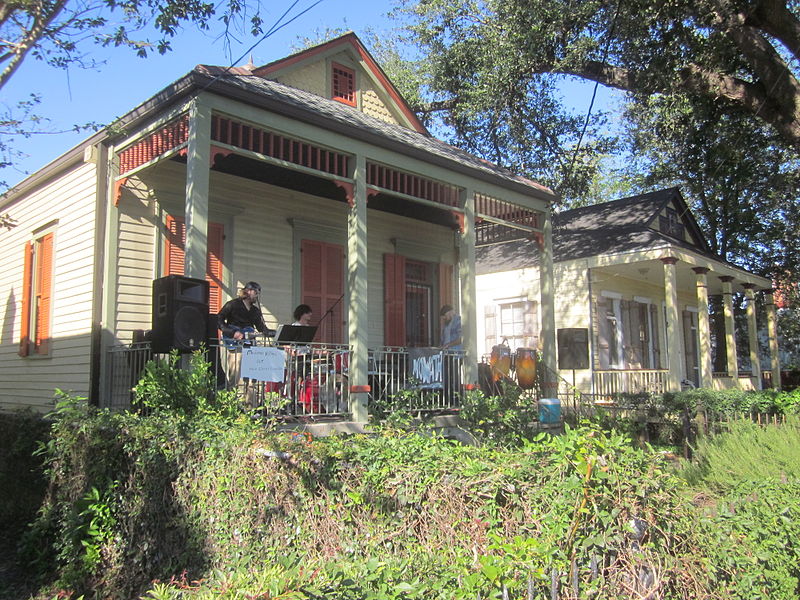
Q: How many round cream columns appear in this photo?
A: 5